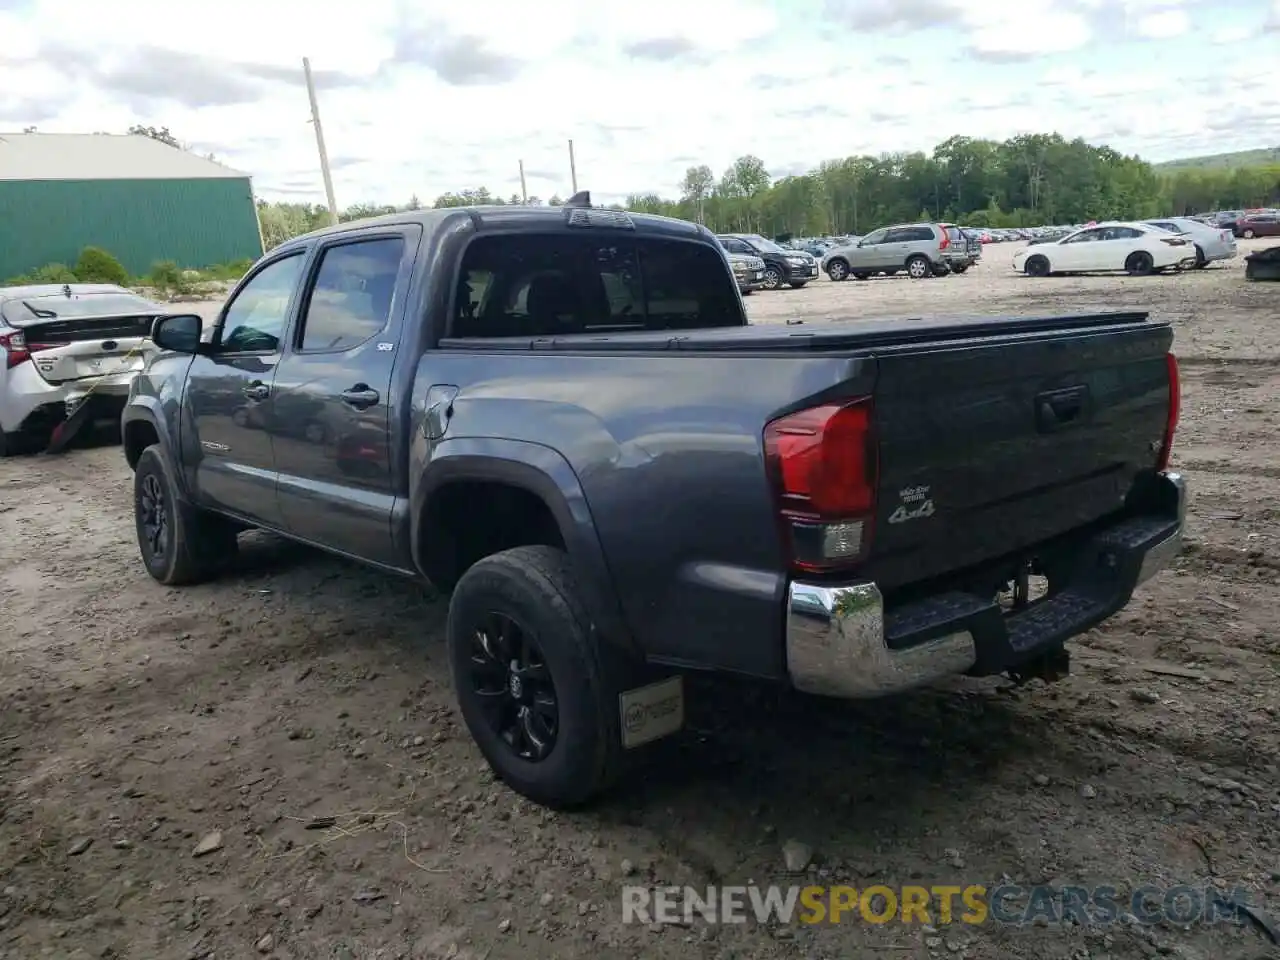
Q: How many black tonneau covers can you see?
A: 1